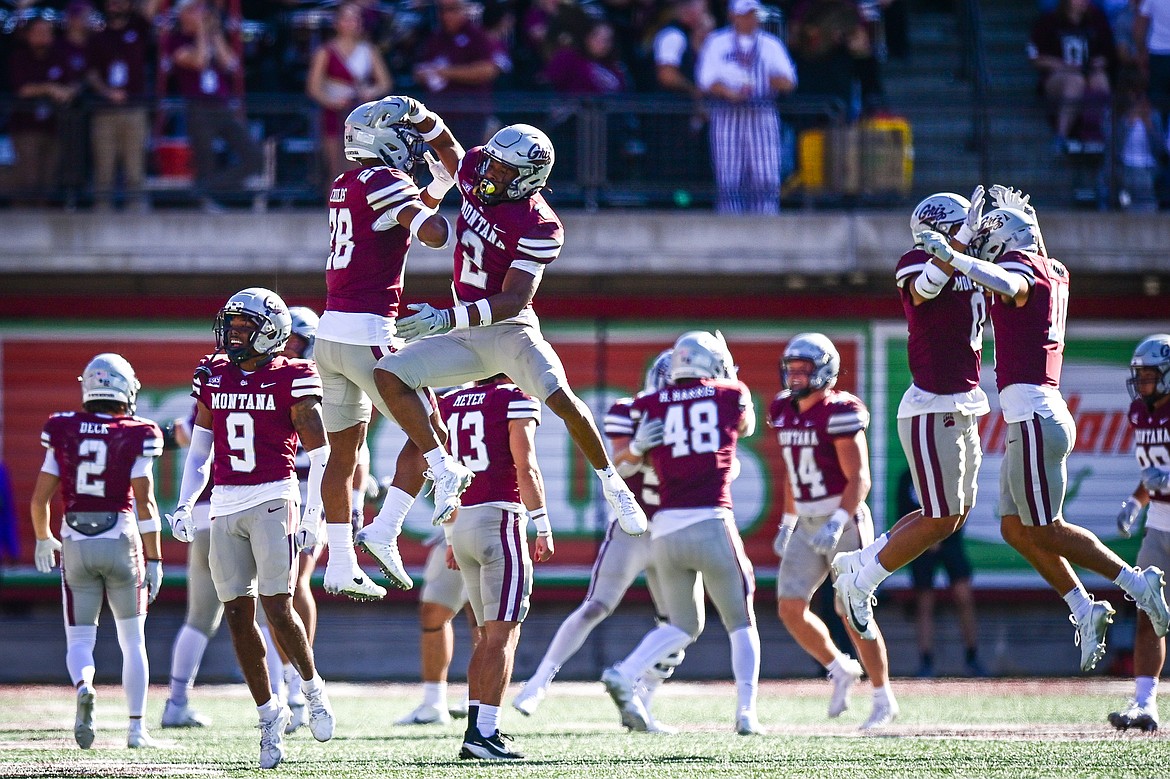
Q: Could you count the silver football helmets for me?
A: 11